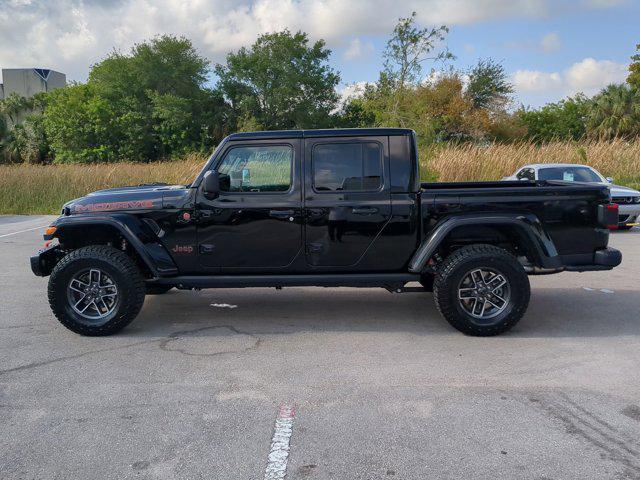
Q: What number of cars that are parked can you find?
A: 2